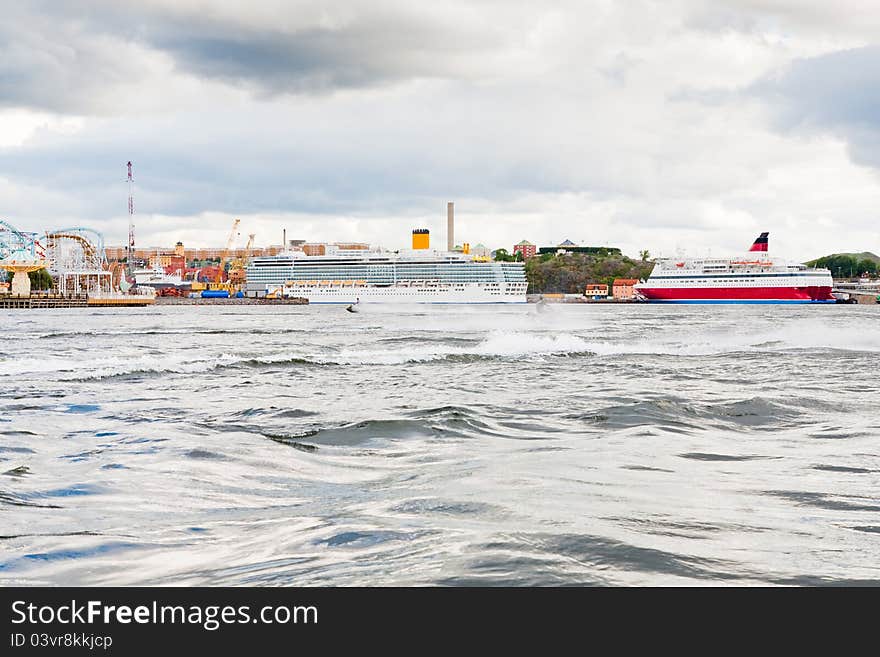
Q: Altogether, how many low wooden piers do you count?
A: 1